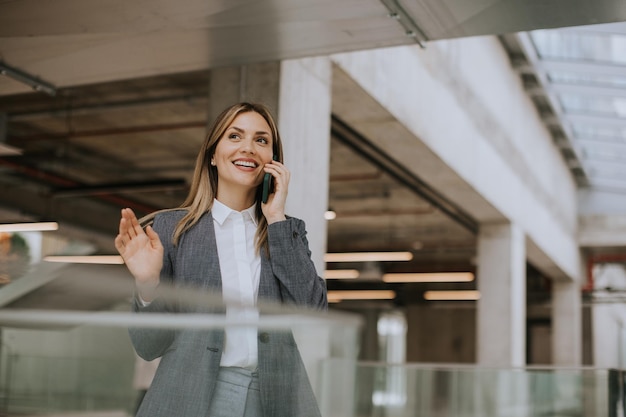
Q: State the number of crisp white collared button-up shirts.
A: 1